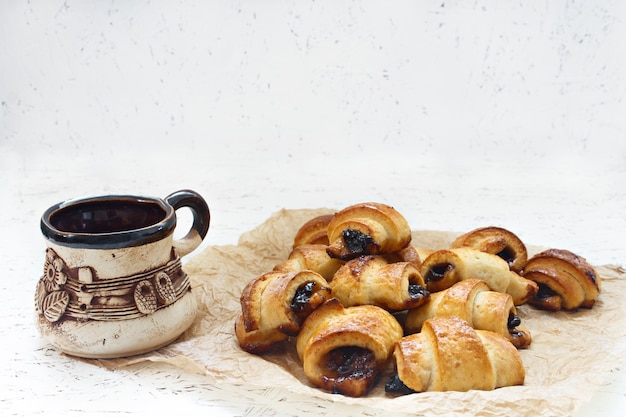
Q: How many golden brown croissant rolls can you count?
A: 12